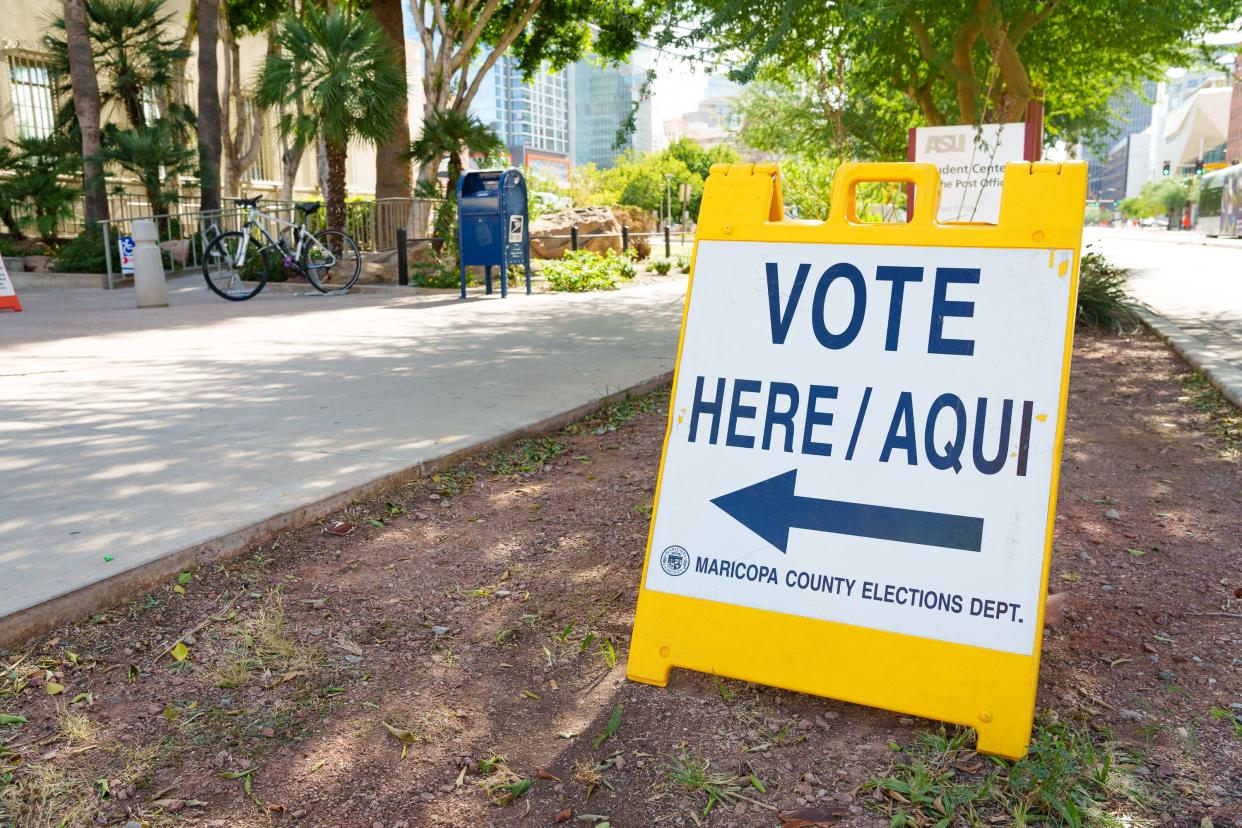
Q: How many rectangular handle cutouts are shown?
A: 1